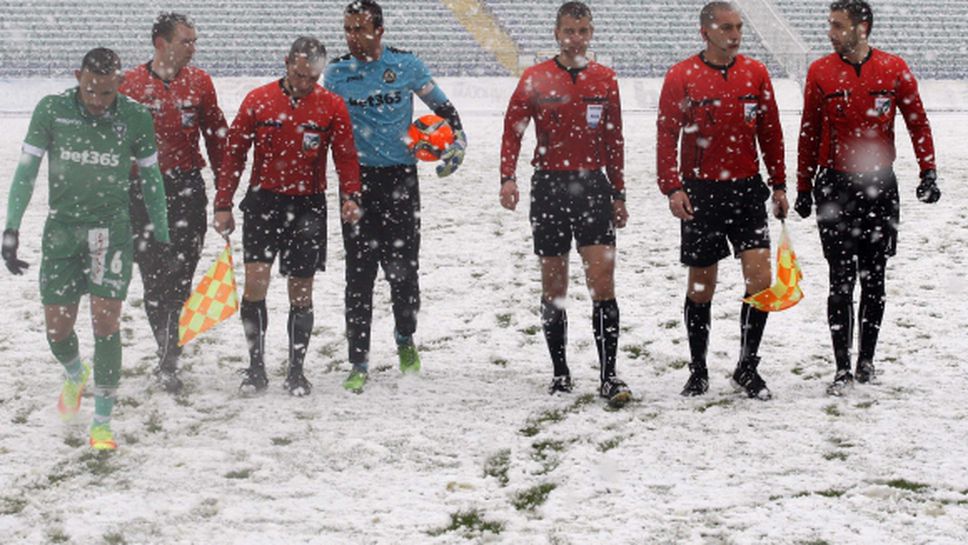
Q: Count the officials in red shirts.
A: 5